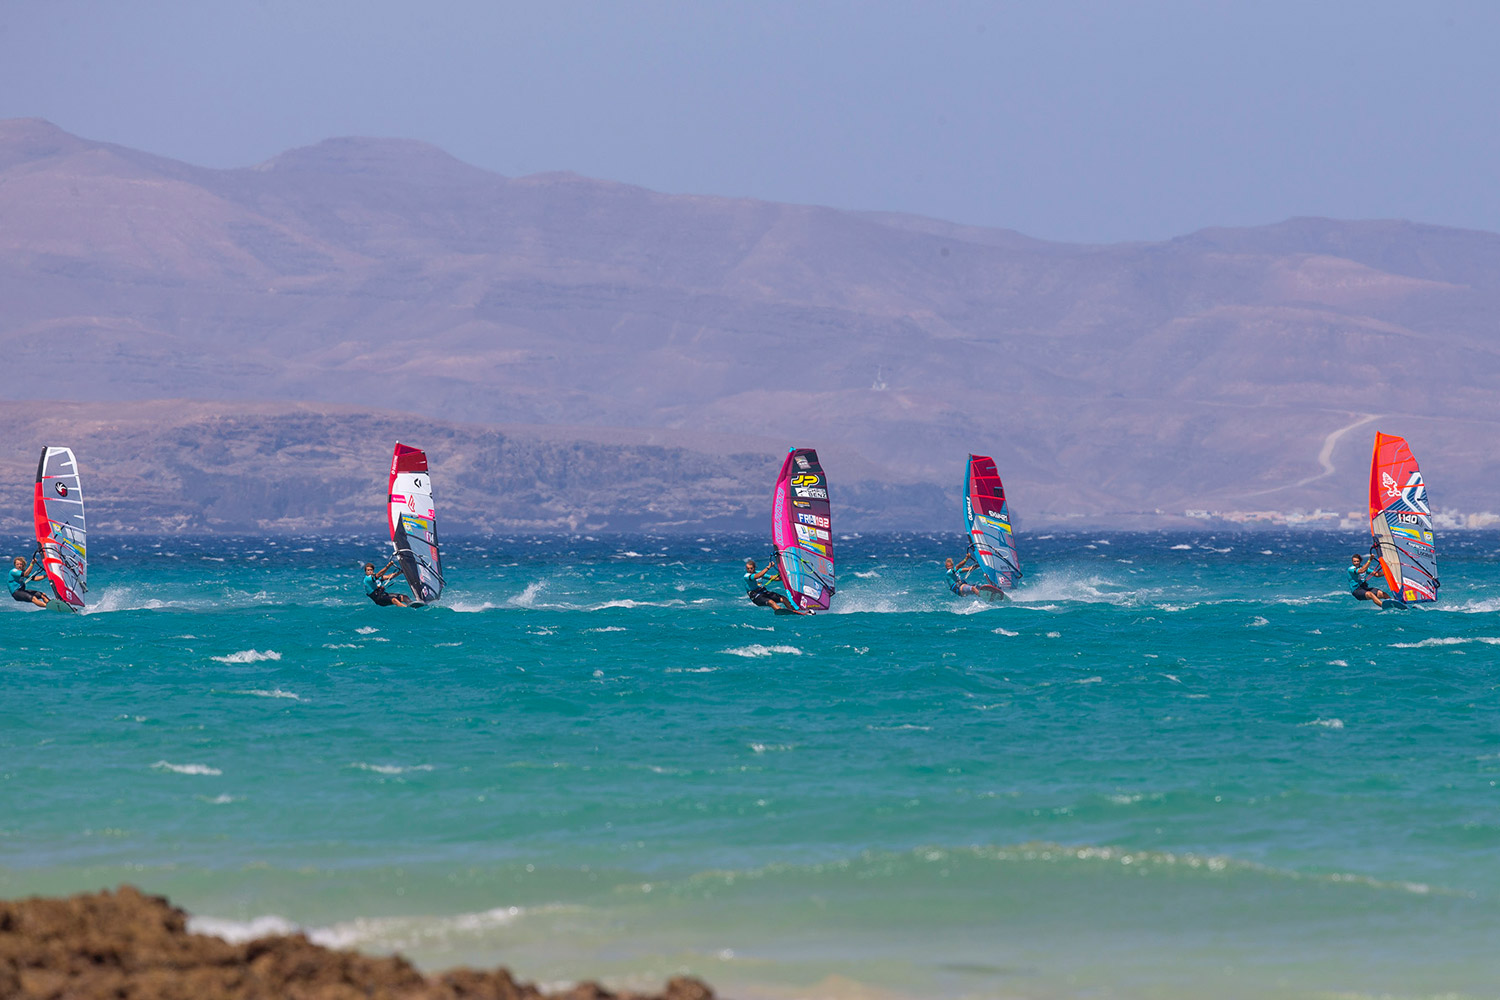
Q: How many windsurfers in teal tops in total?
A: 5